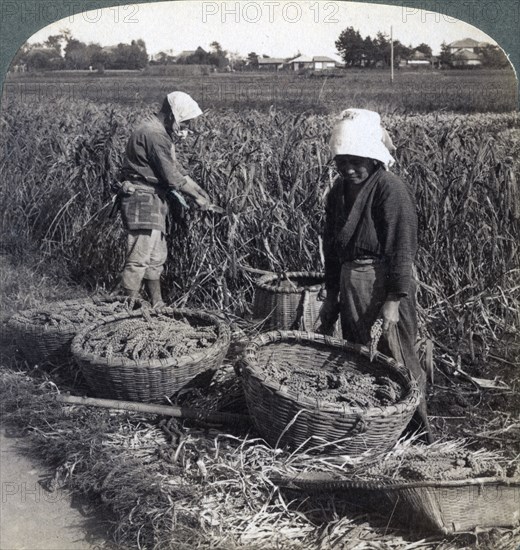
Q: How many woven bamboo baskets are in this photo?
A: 5